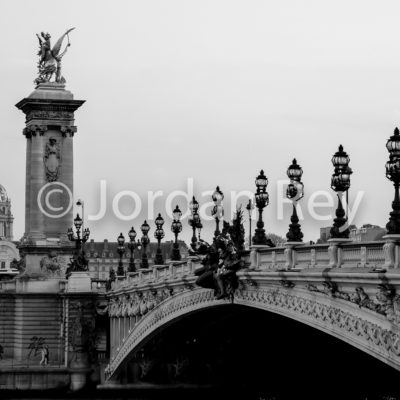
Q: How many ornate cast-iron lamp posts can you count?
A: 12